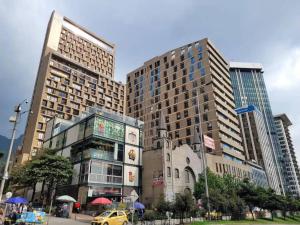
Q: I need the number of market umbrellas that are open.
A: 4